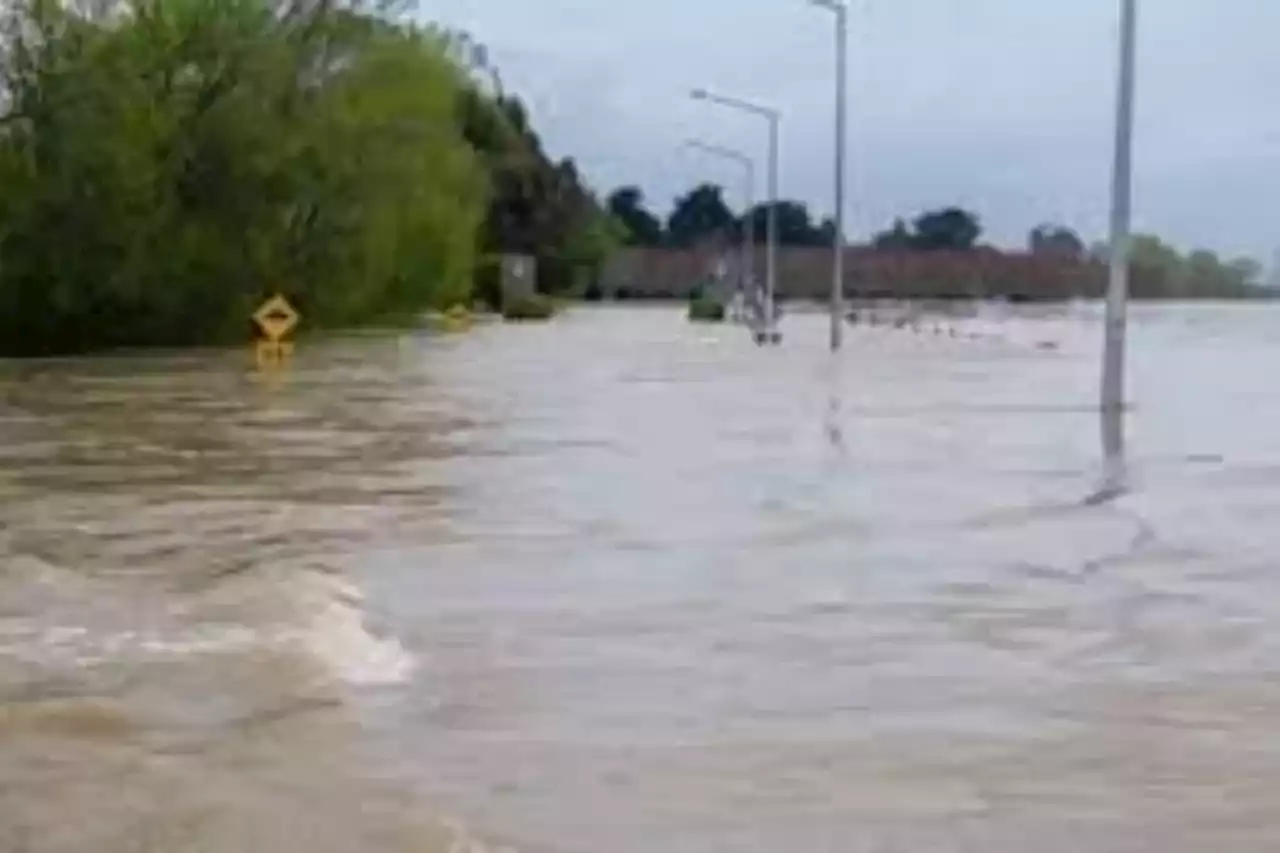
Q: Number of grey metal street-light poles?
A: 4